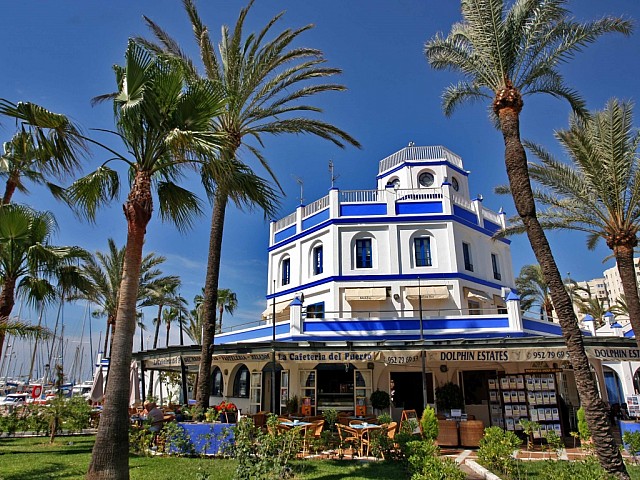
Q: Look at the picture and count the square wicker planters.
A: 2